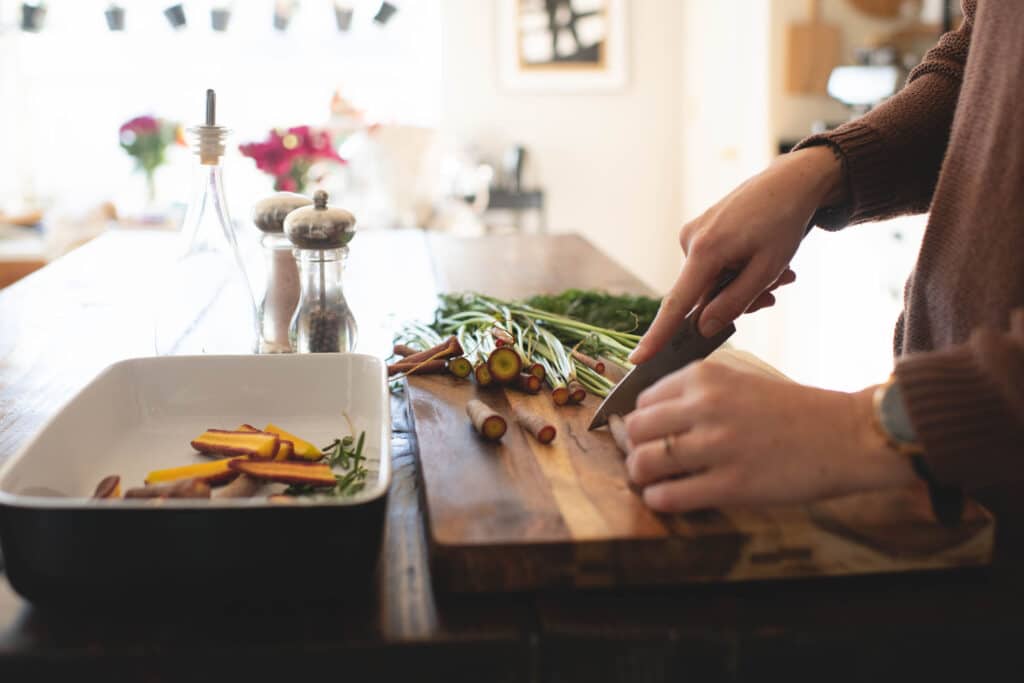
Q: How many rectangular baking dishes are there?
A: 1